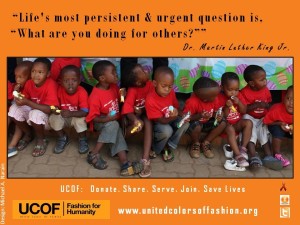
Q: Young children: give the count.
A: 10